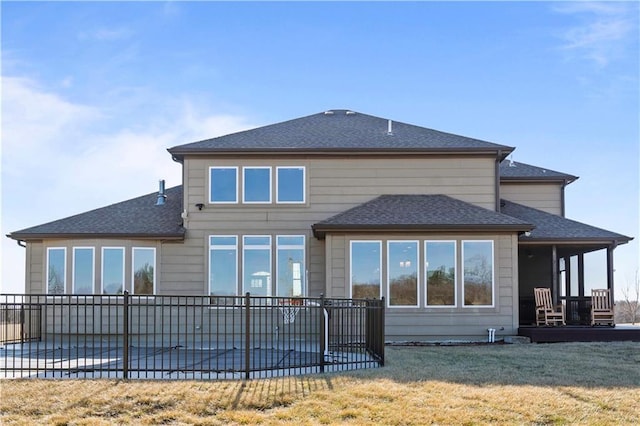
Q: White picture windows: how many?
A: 14